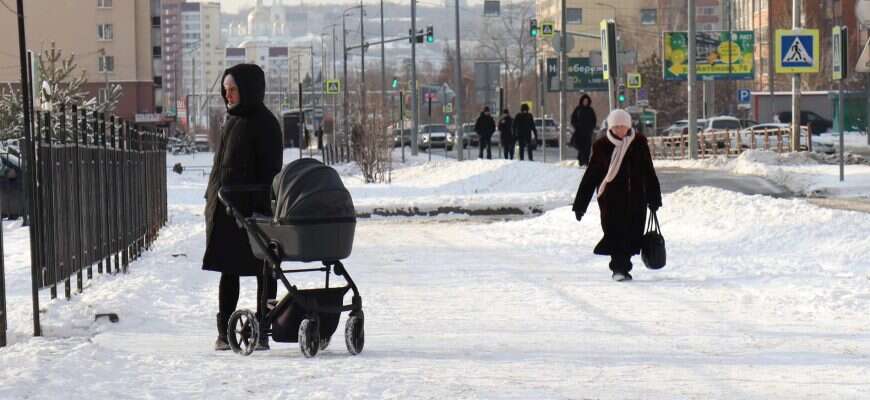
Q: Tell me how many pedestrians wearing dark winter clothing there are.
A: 6